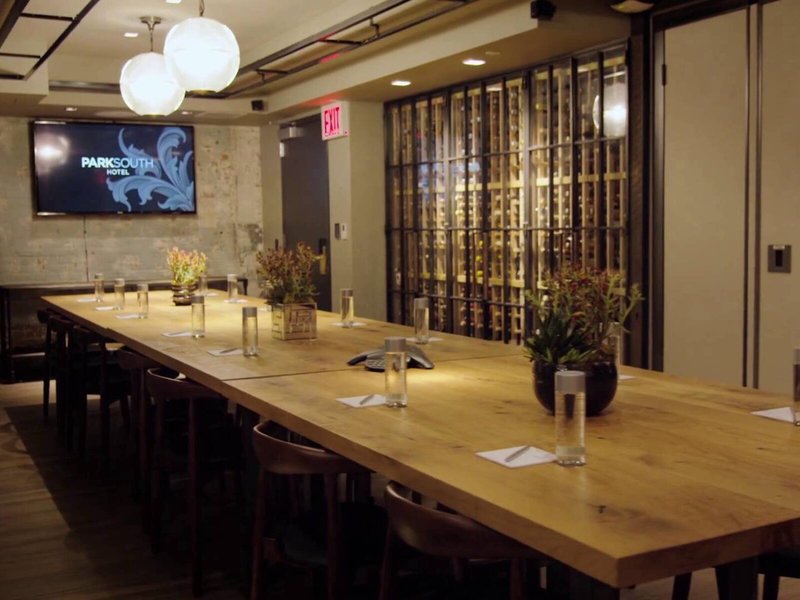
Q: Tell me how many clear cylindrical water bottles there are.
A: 13